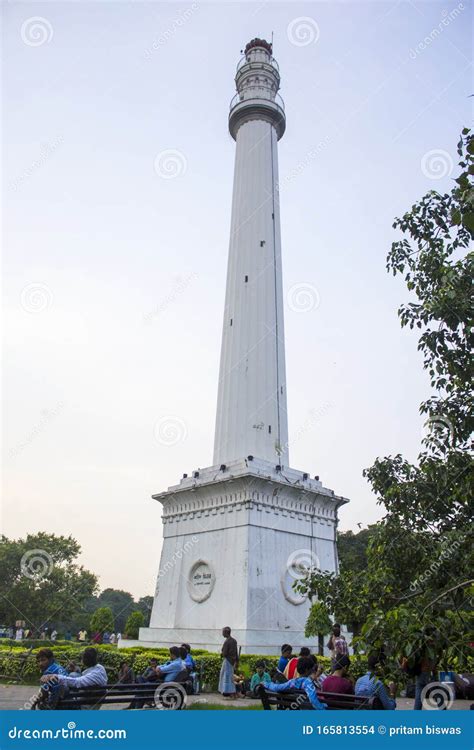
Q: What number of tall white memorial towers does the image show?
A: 1